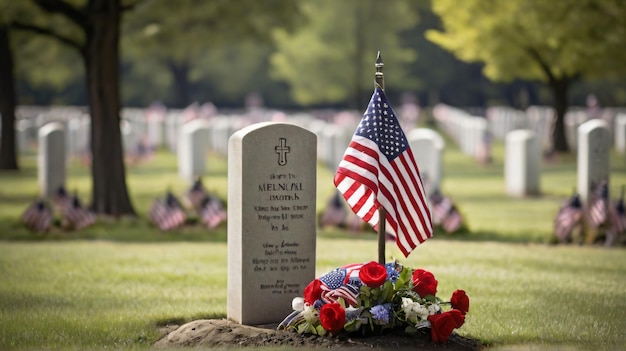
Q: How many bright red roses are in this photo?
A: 6